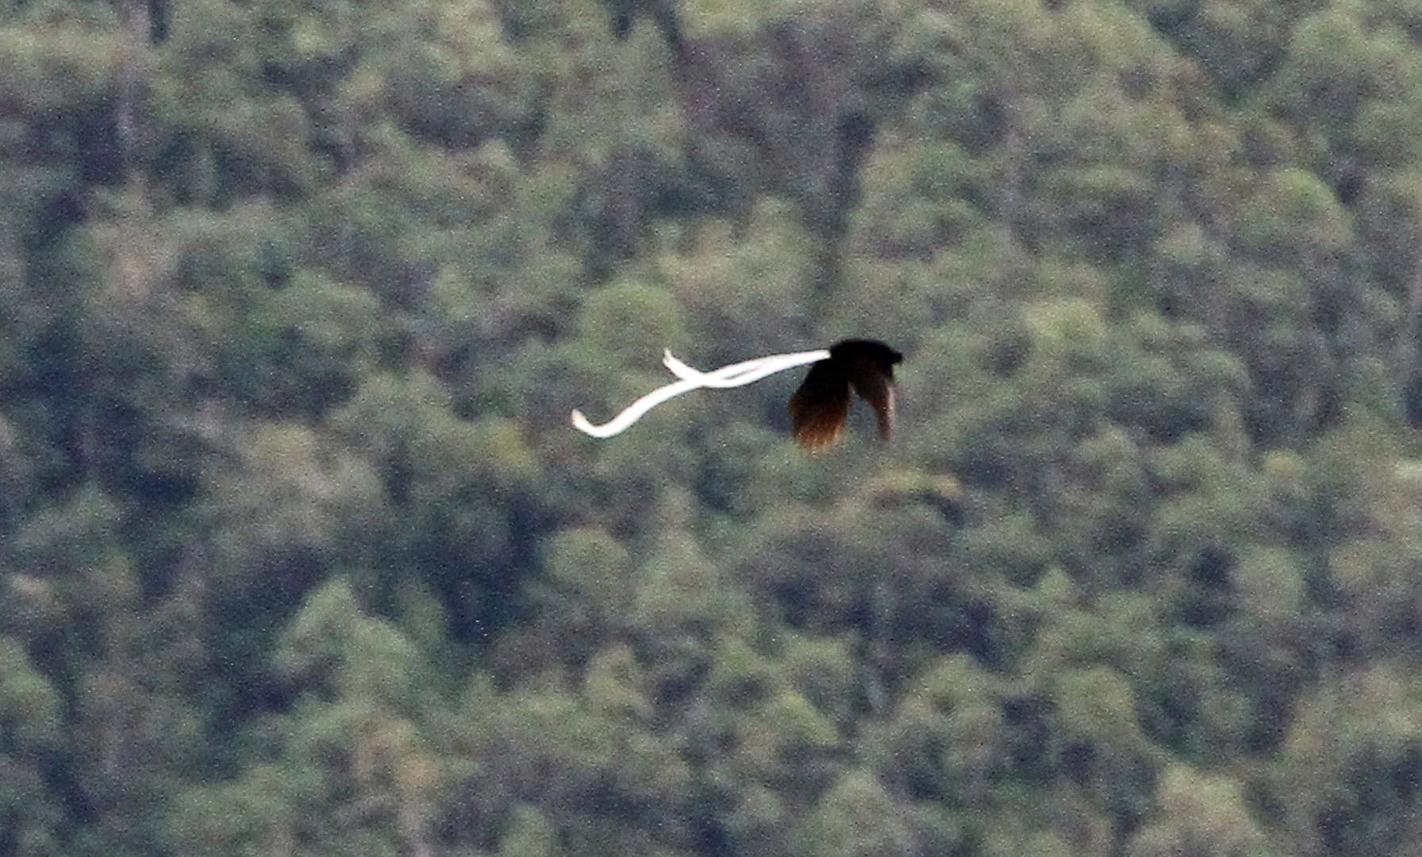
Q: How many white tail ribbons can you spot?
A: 2